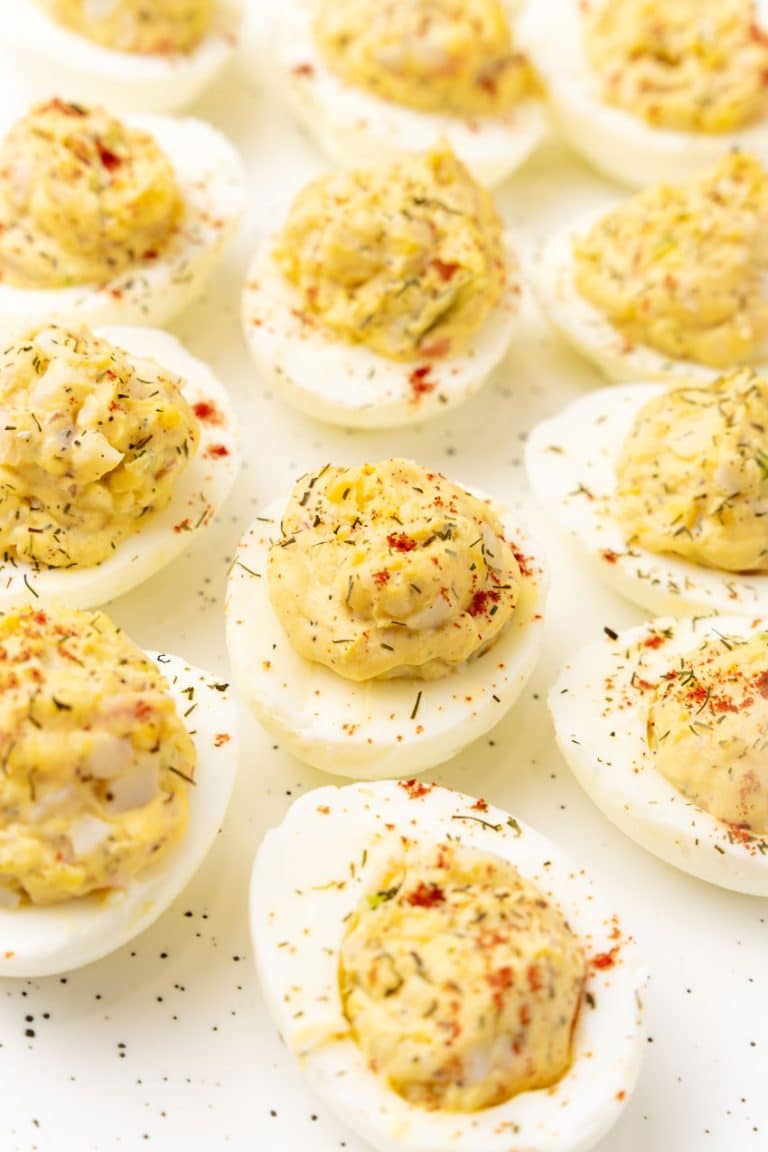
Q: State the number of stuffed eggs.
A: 12